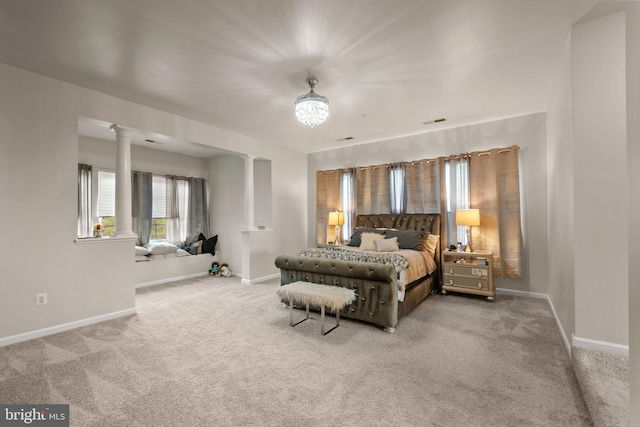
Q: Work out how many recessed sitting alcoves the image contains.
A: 1